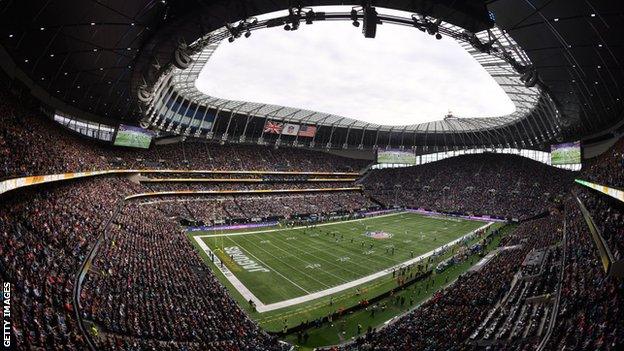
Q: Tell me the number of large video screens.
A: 3